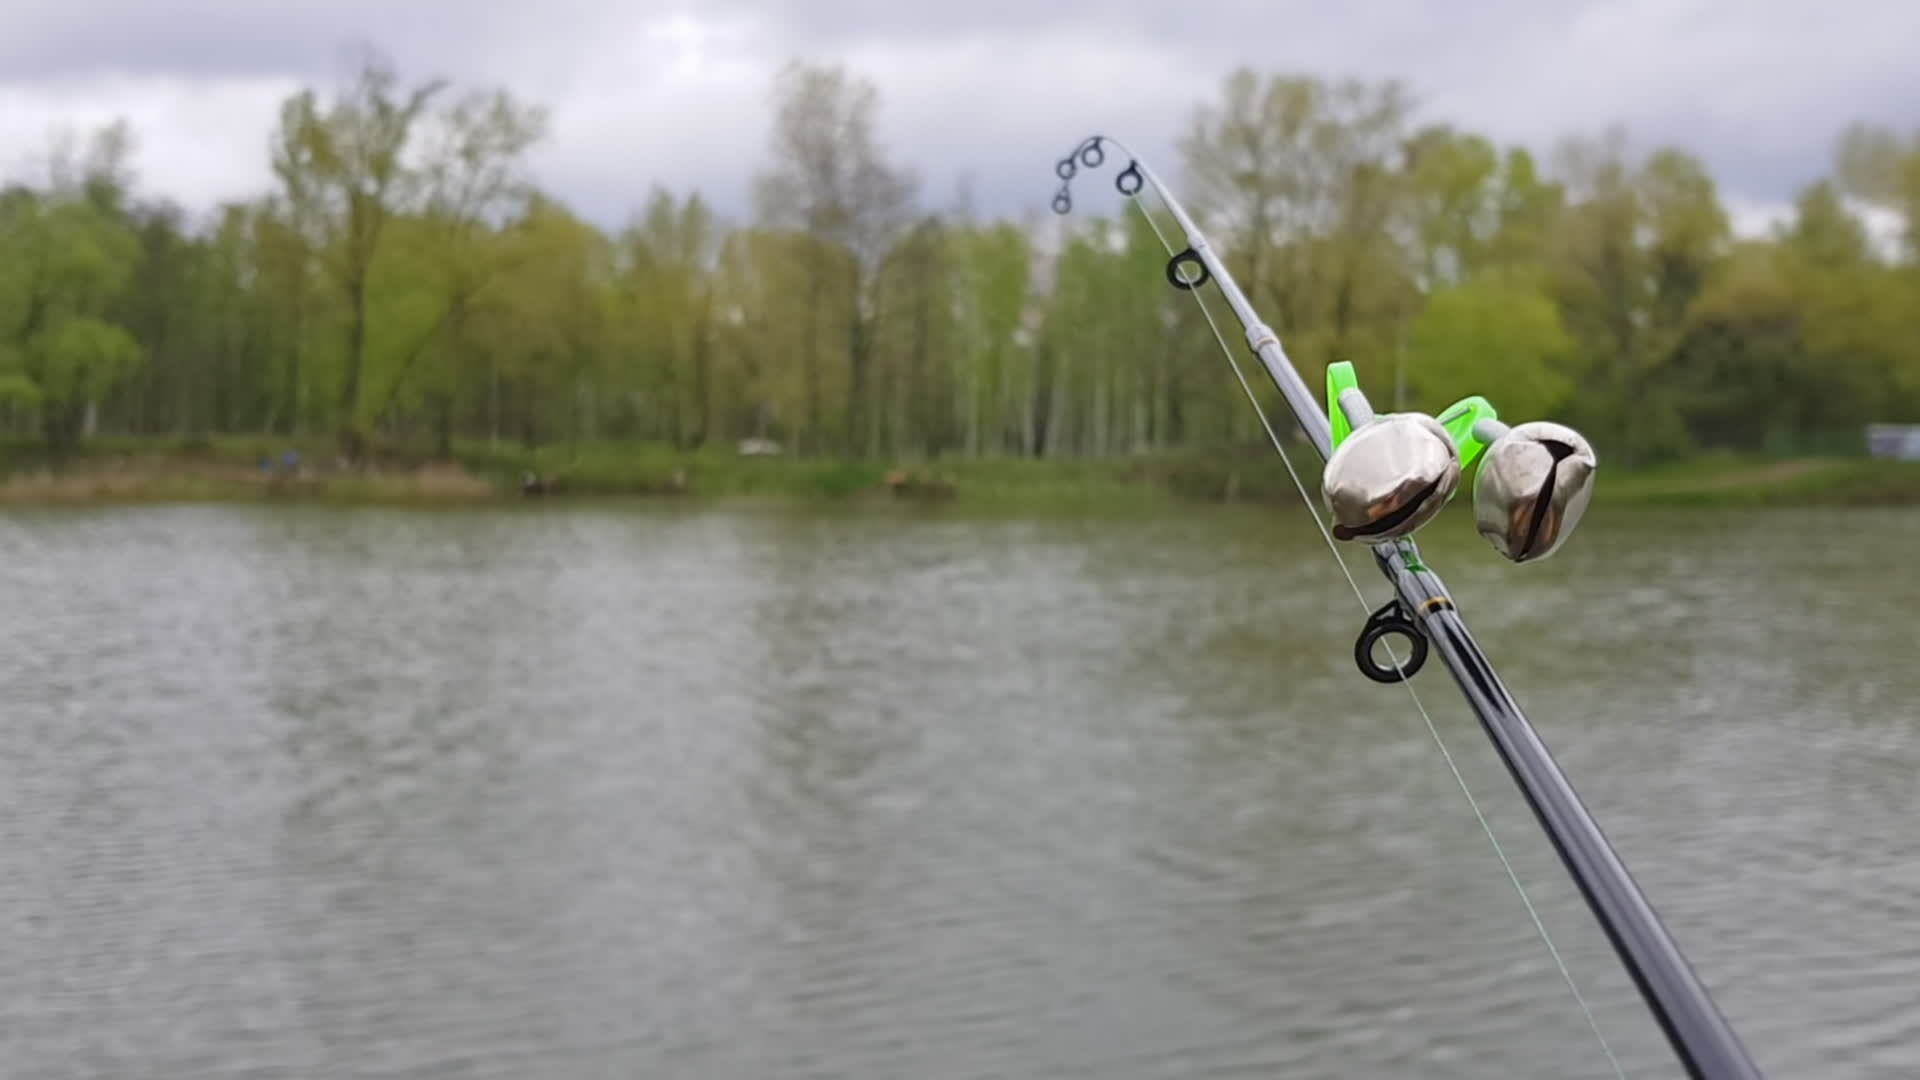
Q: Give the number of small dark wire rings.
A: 6